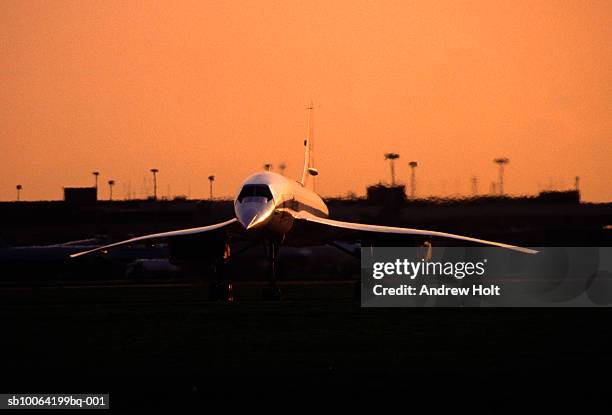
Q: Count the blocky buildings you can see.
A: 3